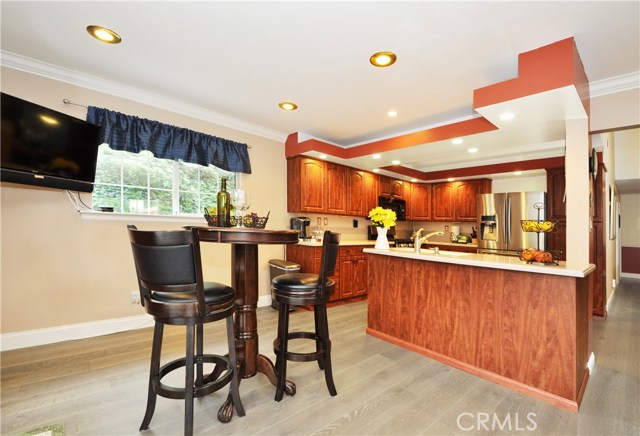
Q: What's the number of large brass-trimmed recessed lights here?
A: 3